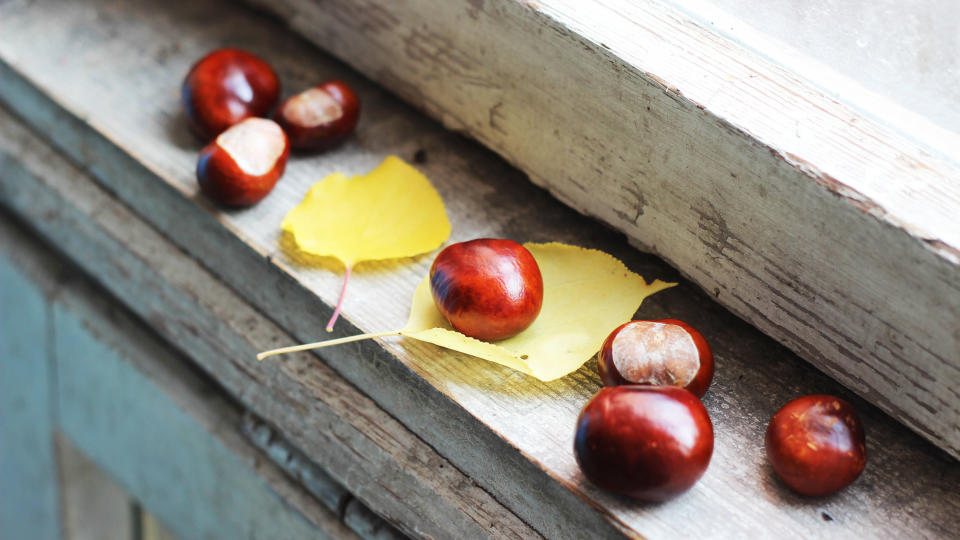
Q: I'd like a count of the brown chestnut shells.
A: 7